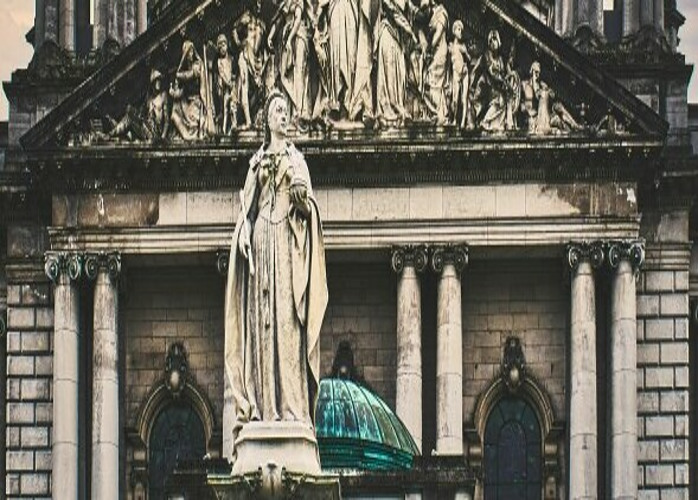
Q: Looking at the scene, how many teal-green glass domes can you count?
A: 1